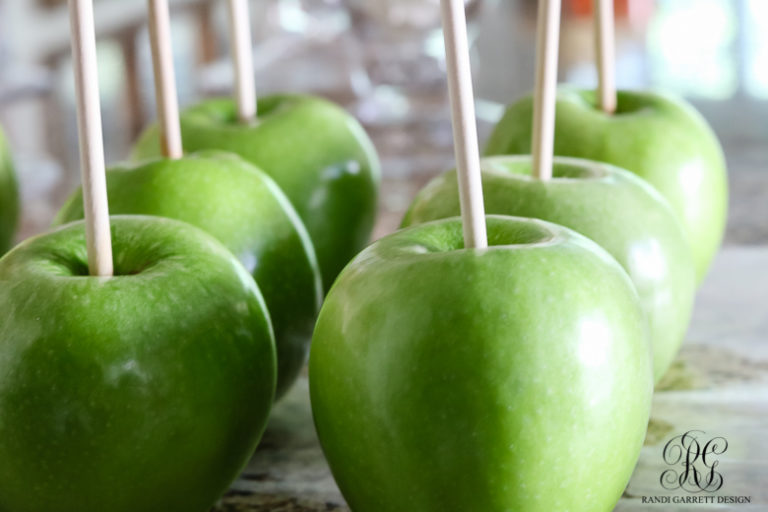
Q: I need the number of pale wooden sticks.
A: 6